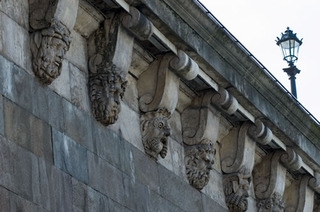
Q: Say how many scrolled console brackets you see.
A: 7